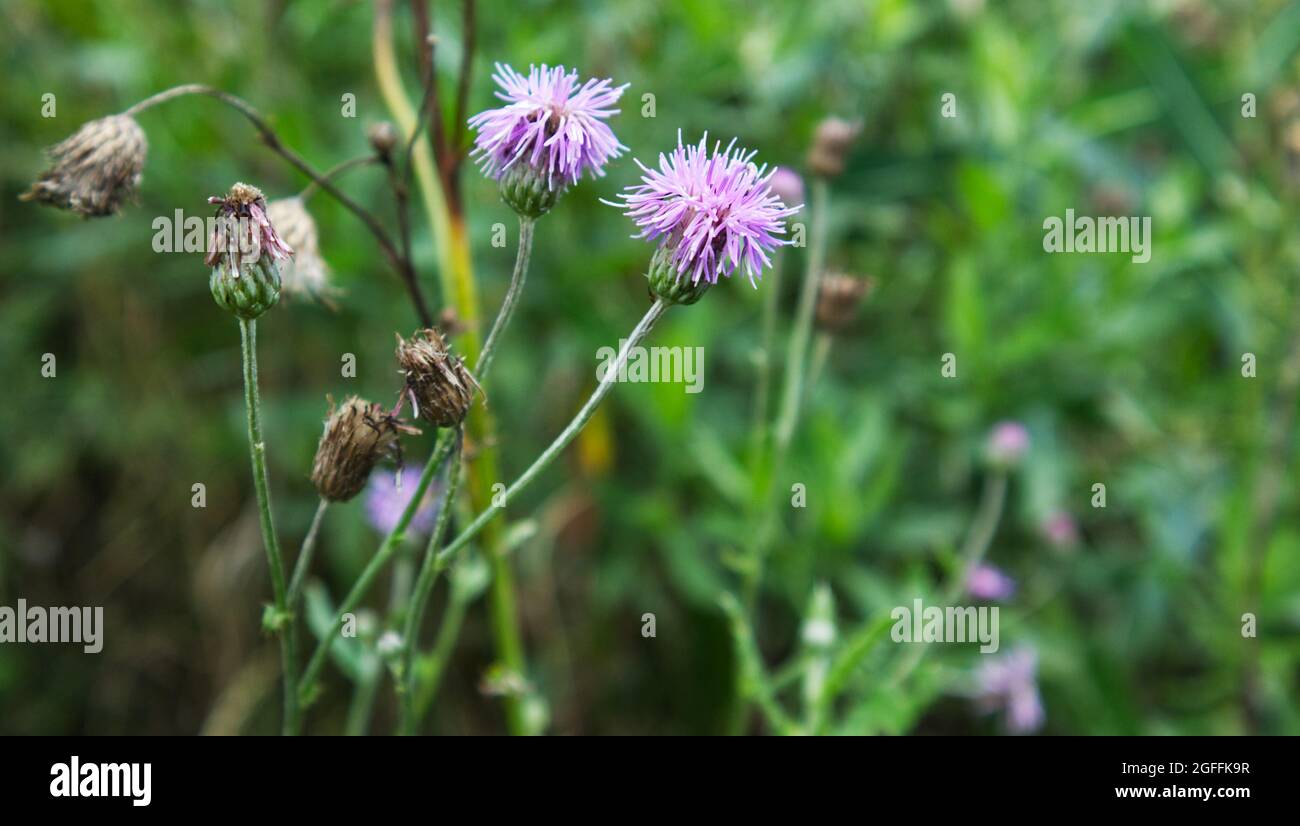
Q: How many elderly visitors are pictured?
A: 0